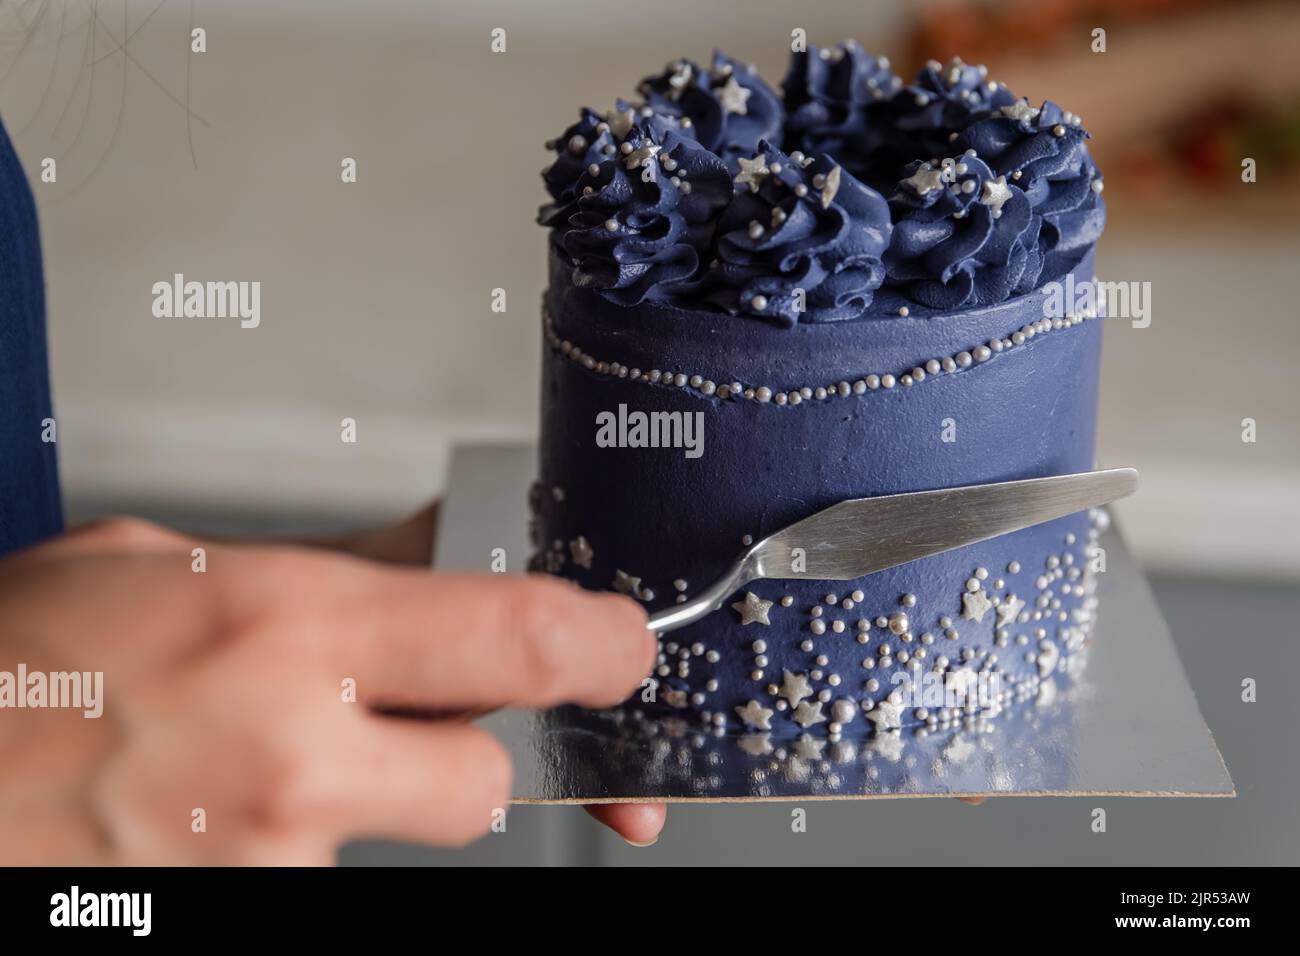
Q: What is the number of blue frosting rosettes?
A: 8